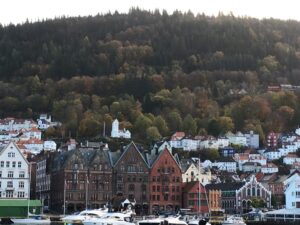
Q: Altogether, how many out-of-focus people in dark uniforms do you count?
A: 0